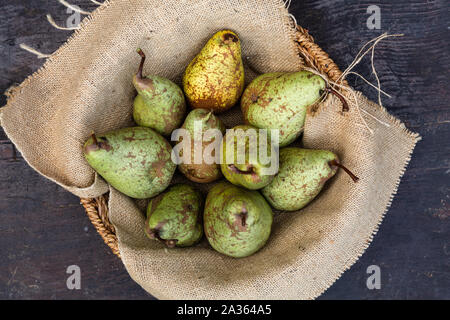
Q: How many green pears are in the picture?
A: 8